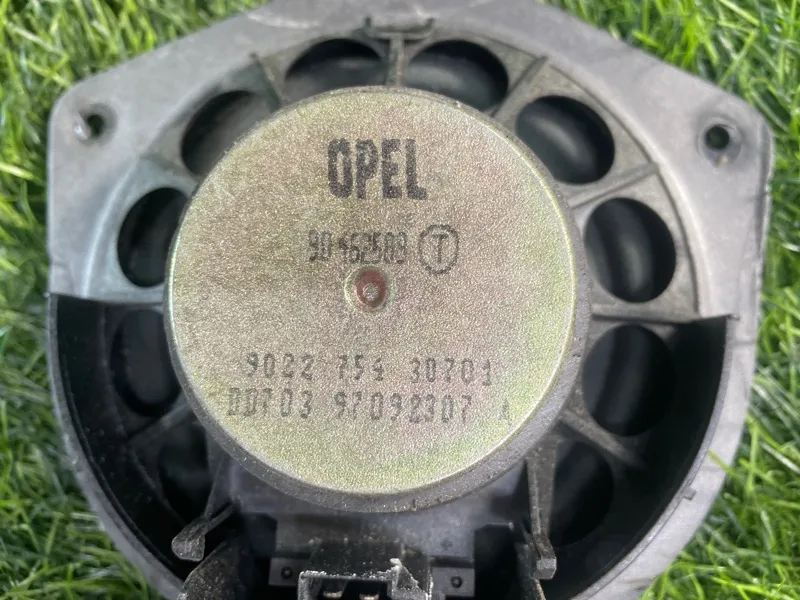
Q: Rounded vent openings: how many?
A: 10